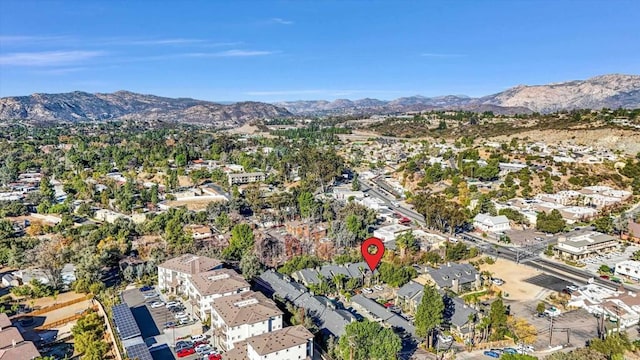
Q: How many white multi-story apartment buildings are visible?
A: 4